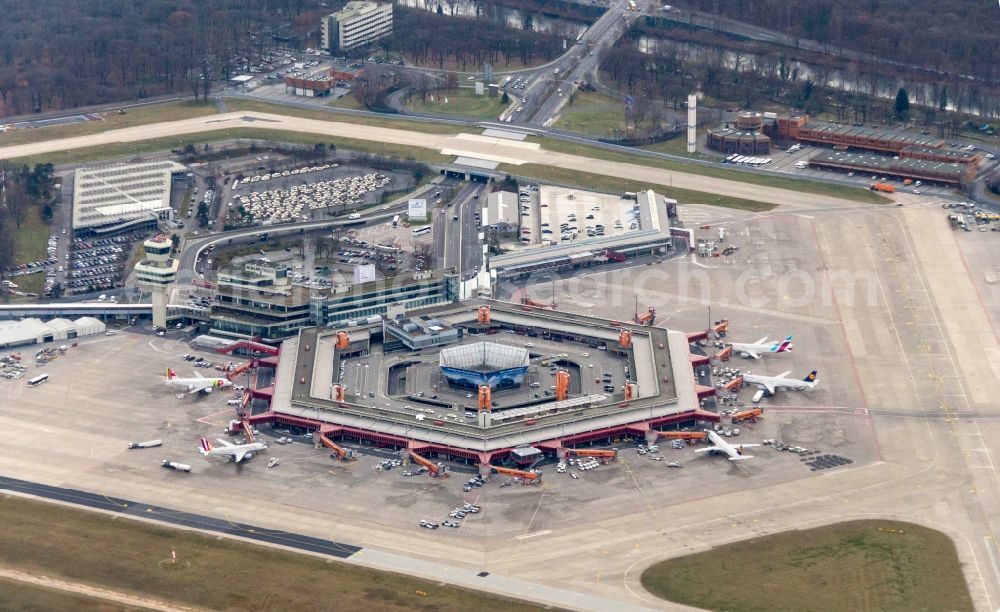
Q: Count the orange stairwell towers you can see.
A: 7